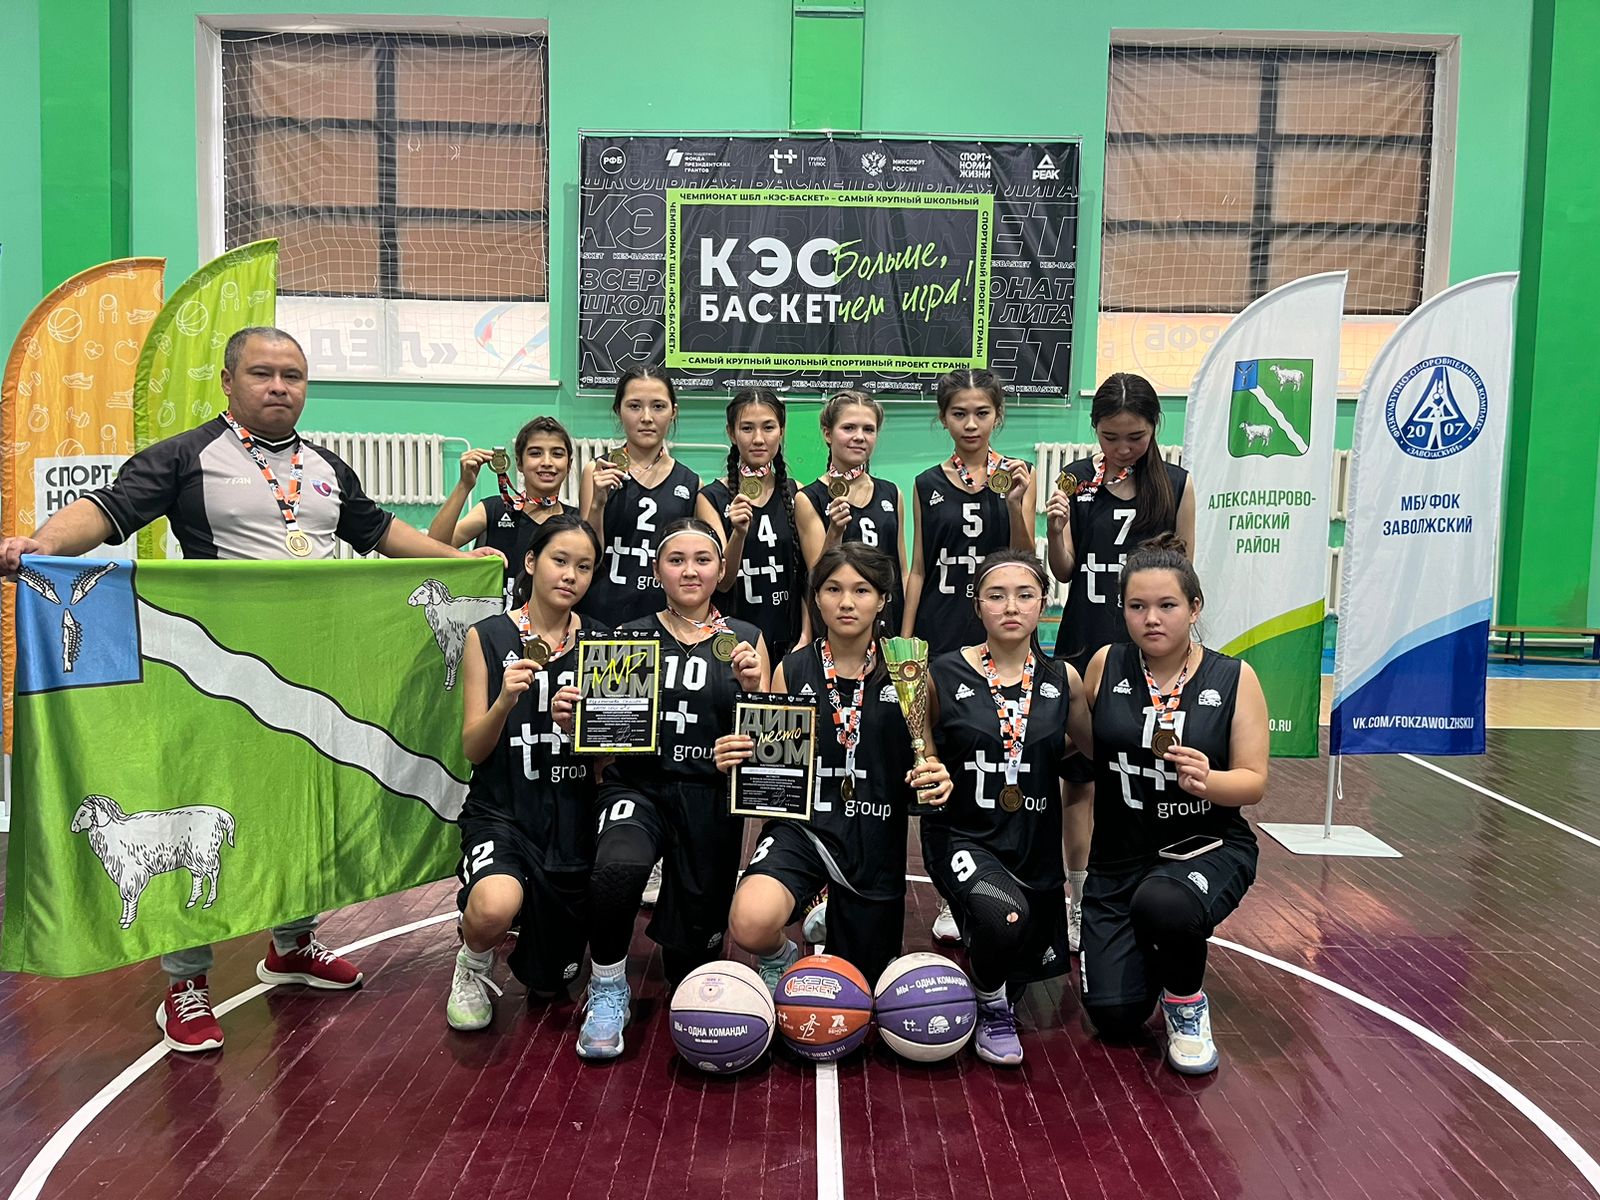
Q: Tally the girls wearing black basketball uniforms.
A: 11